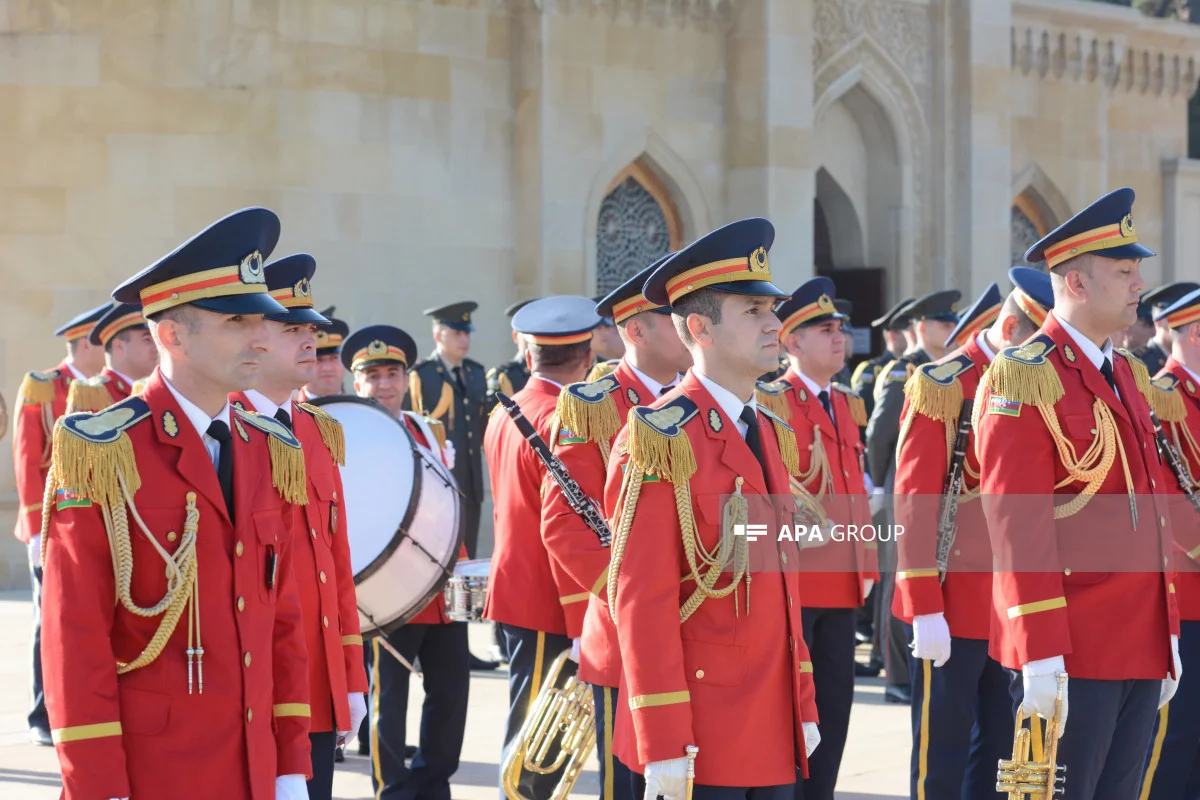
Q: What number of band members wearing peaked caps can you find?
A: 14